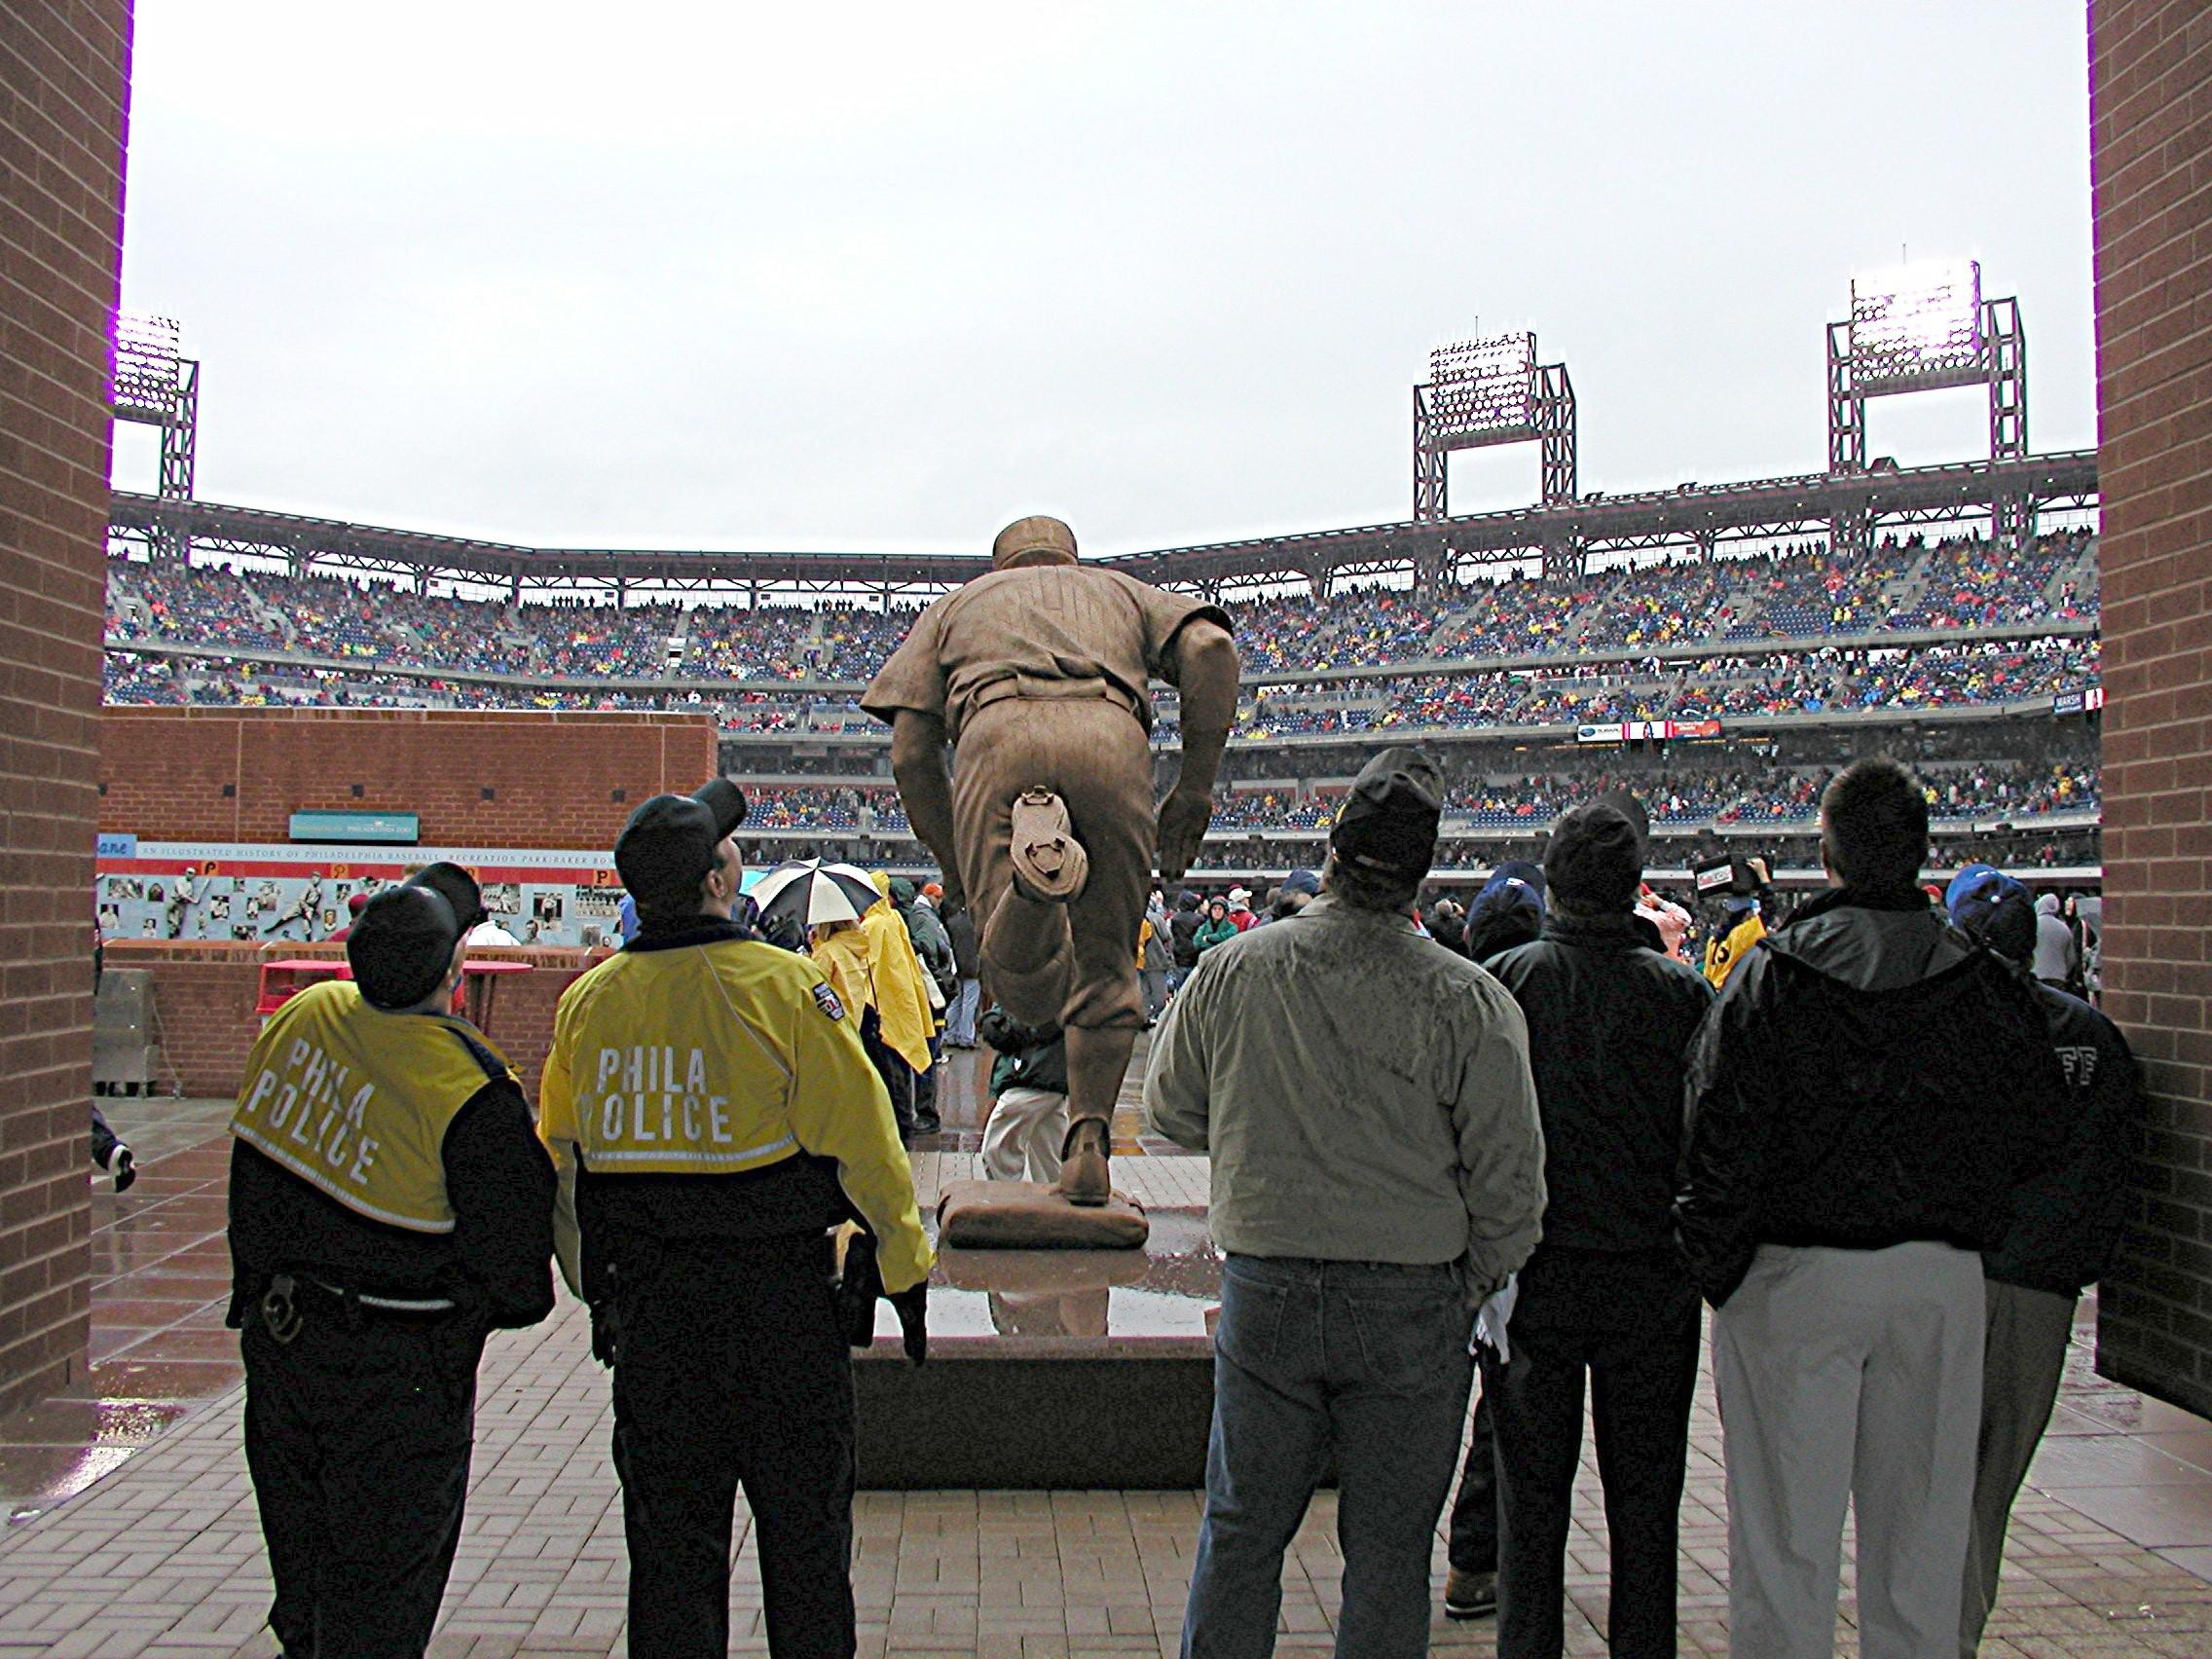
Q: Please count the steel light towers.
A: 3